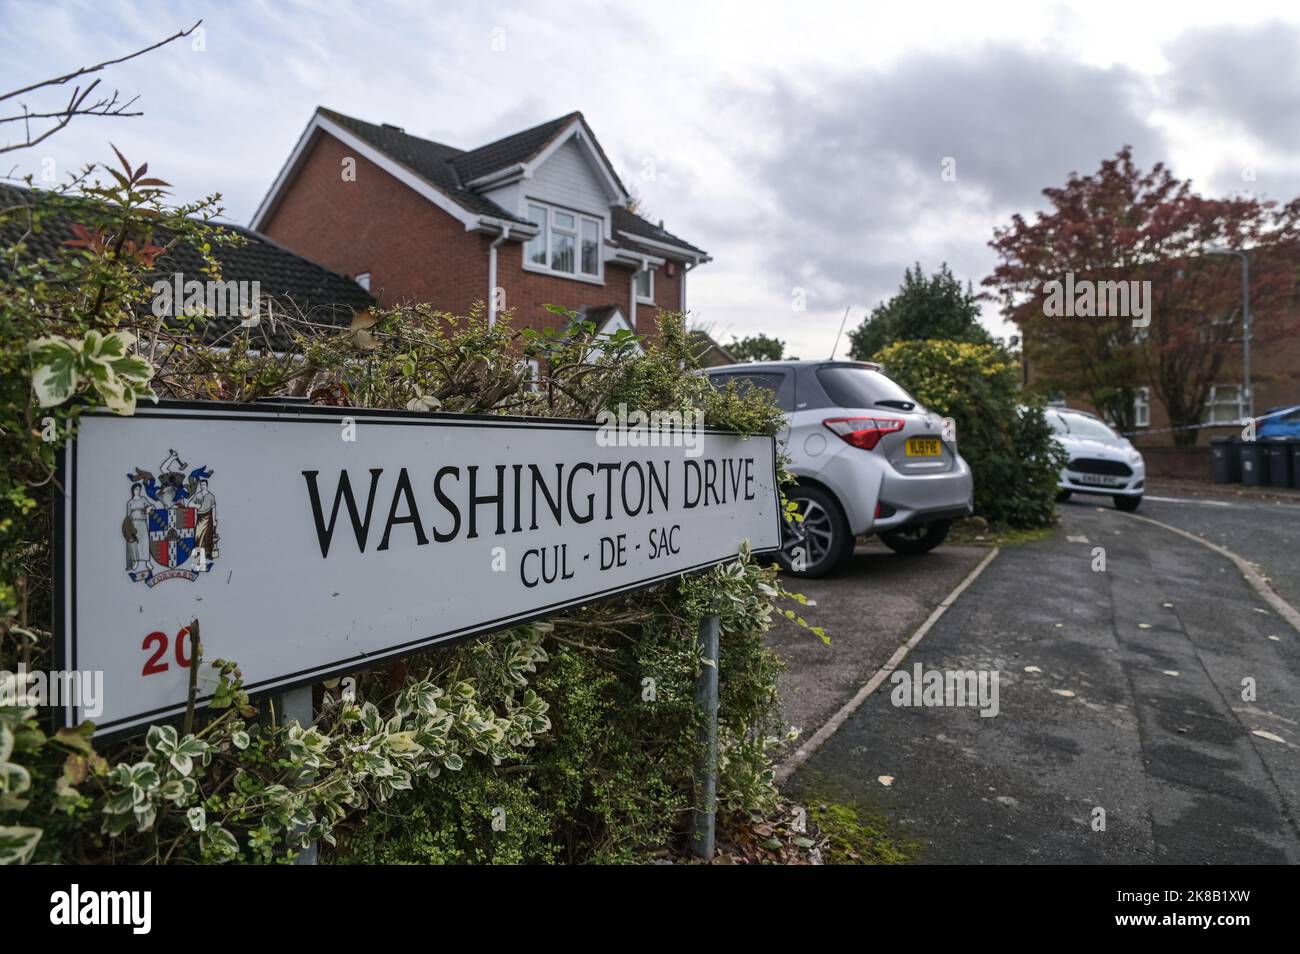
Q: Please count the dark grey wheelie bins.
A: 4